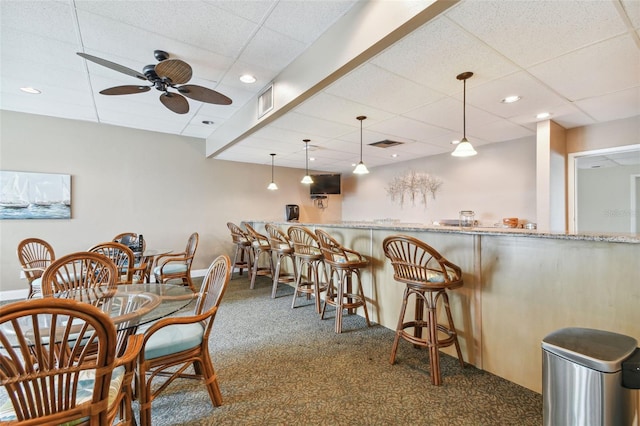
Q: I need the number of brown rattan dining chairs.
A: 7